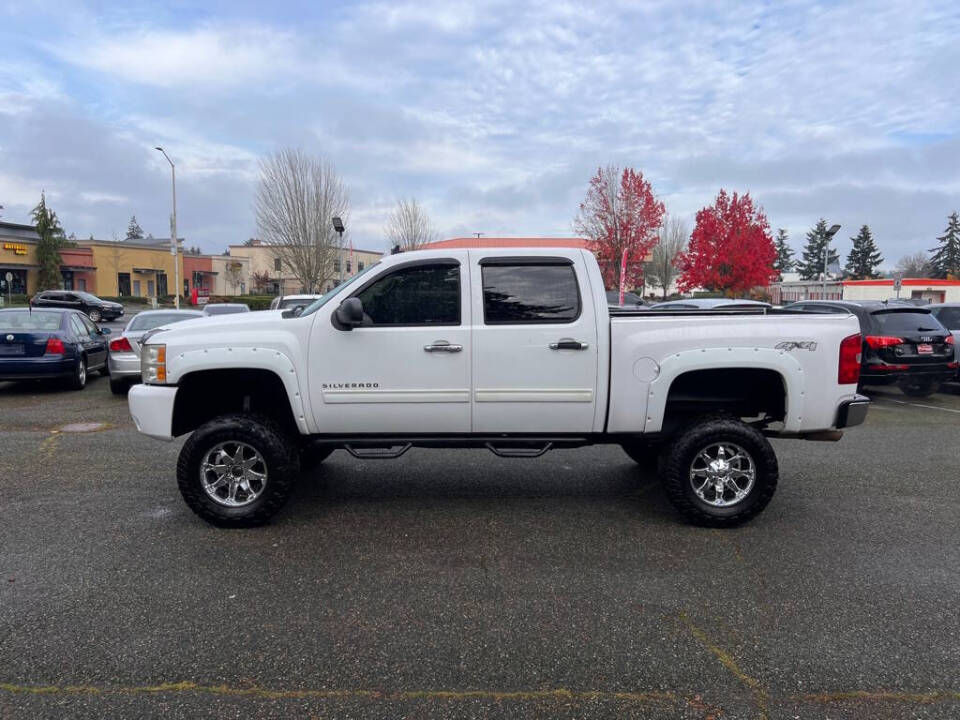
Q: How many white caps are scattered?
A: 0